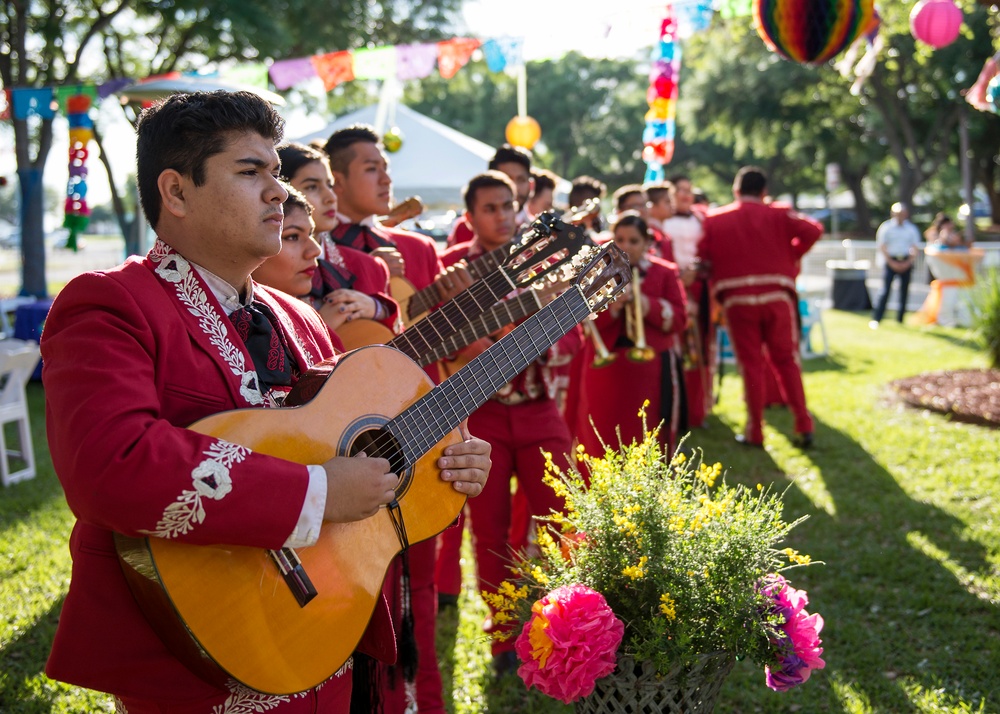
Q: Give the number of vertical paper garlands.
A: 2